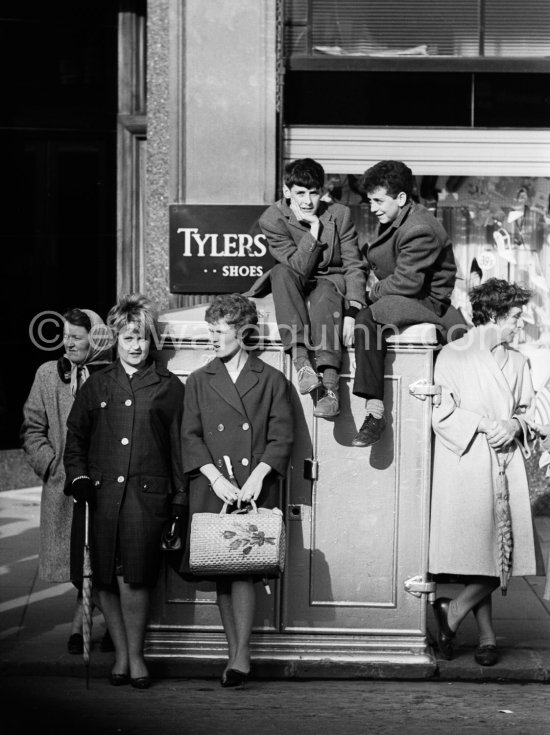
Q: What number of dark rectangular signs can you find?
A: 1